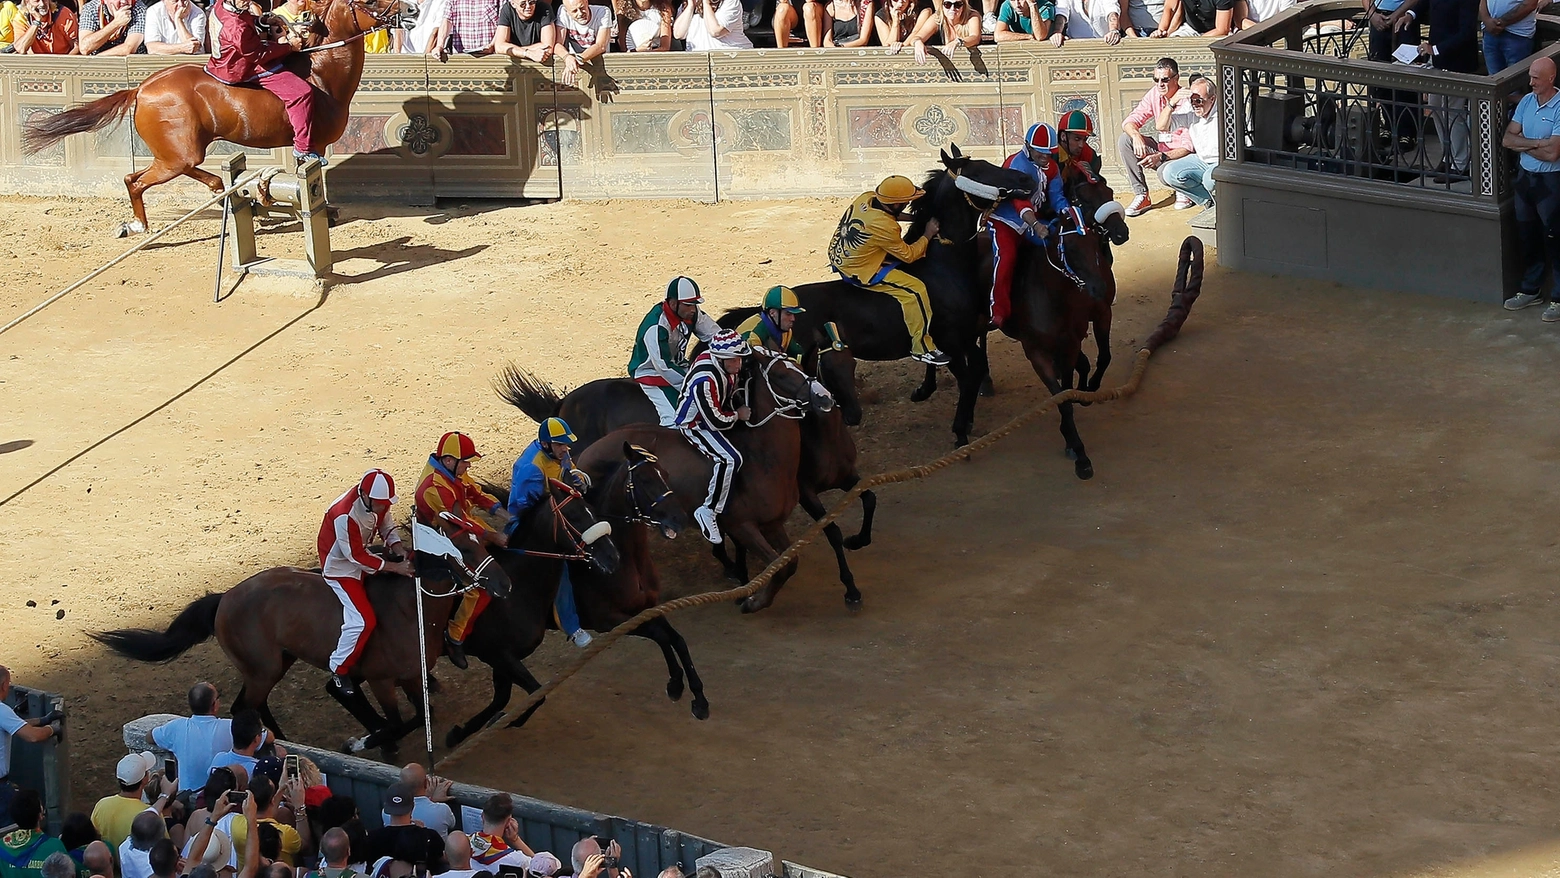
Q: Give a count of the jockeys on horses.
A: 10